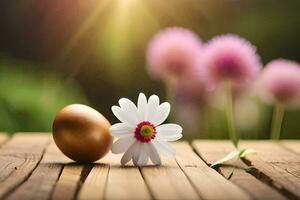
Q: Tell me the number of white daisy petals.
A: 12